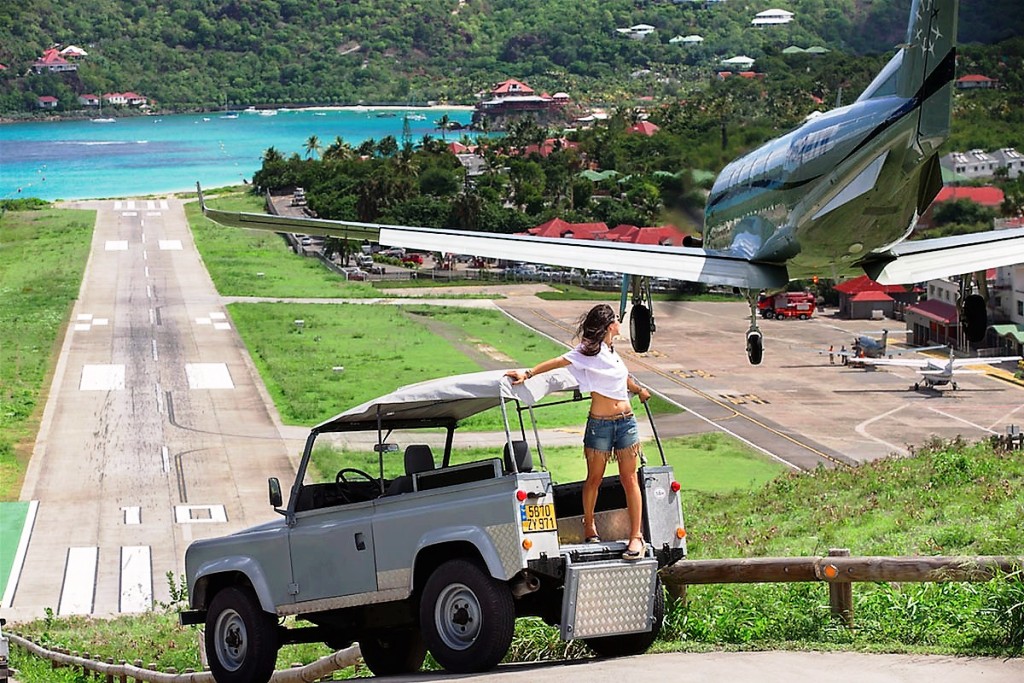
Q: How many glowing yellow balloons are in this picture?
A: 0